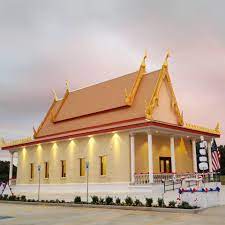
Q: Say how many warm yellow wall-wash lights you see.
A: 6